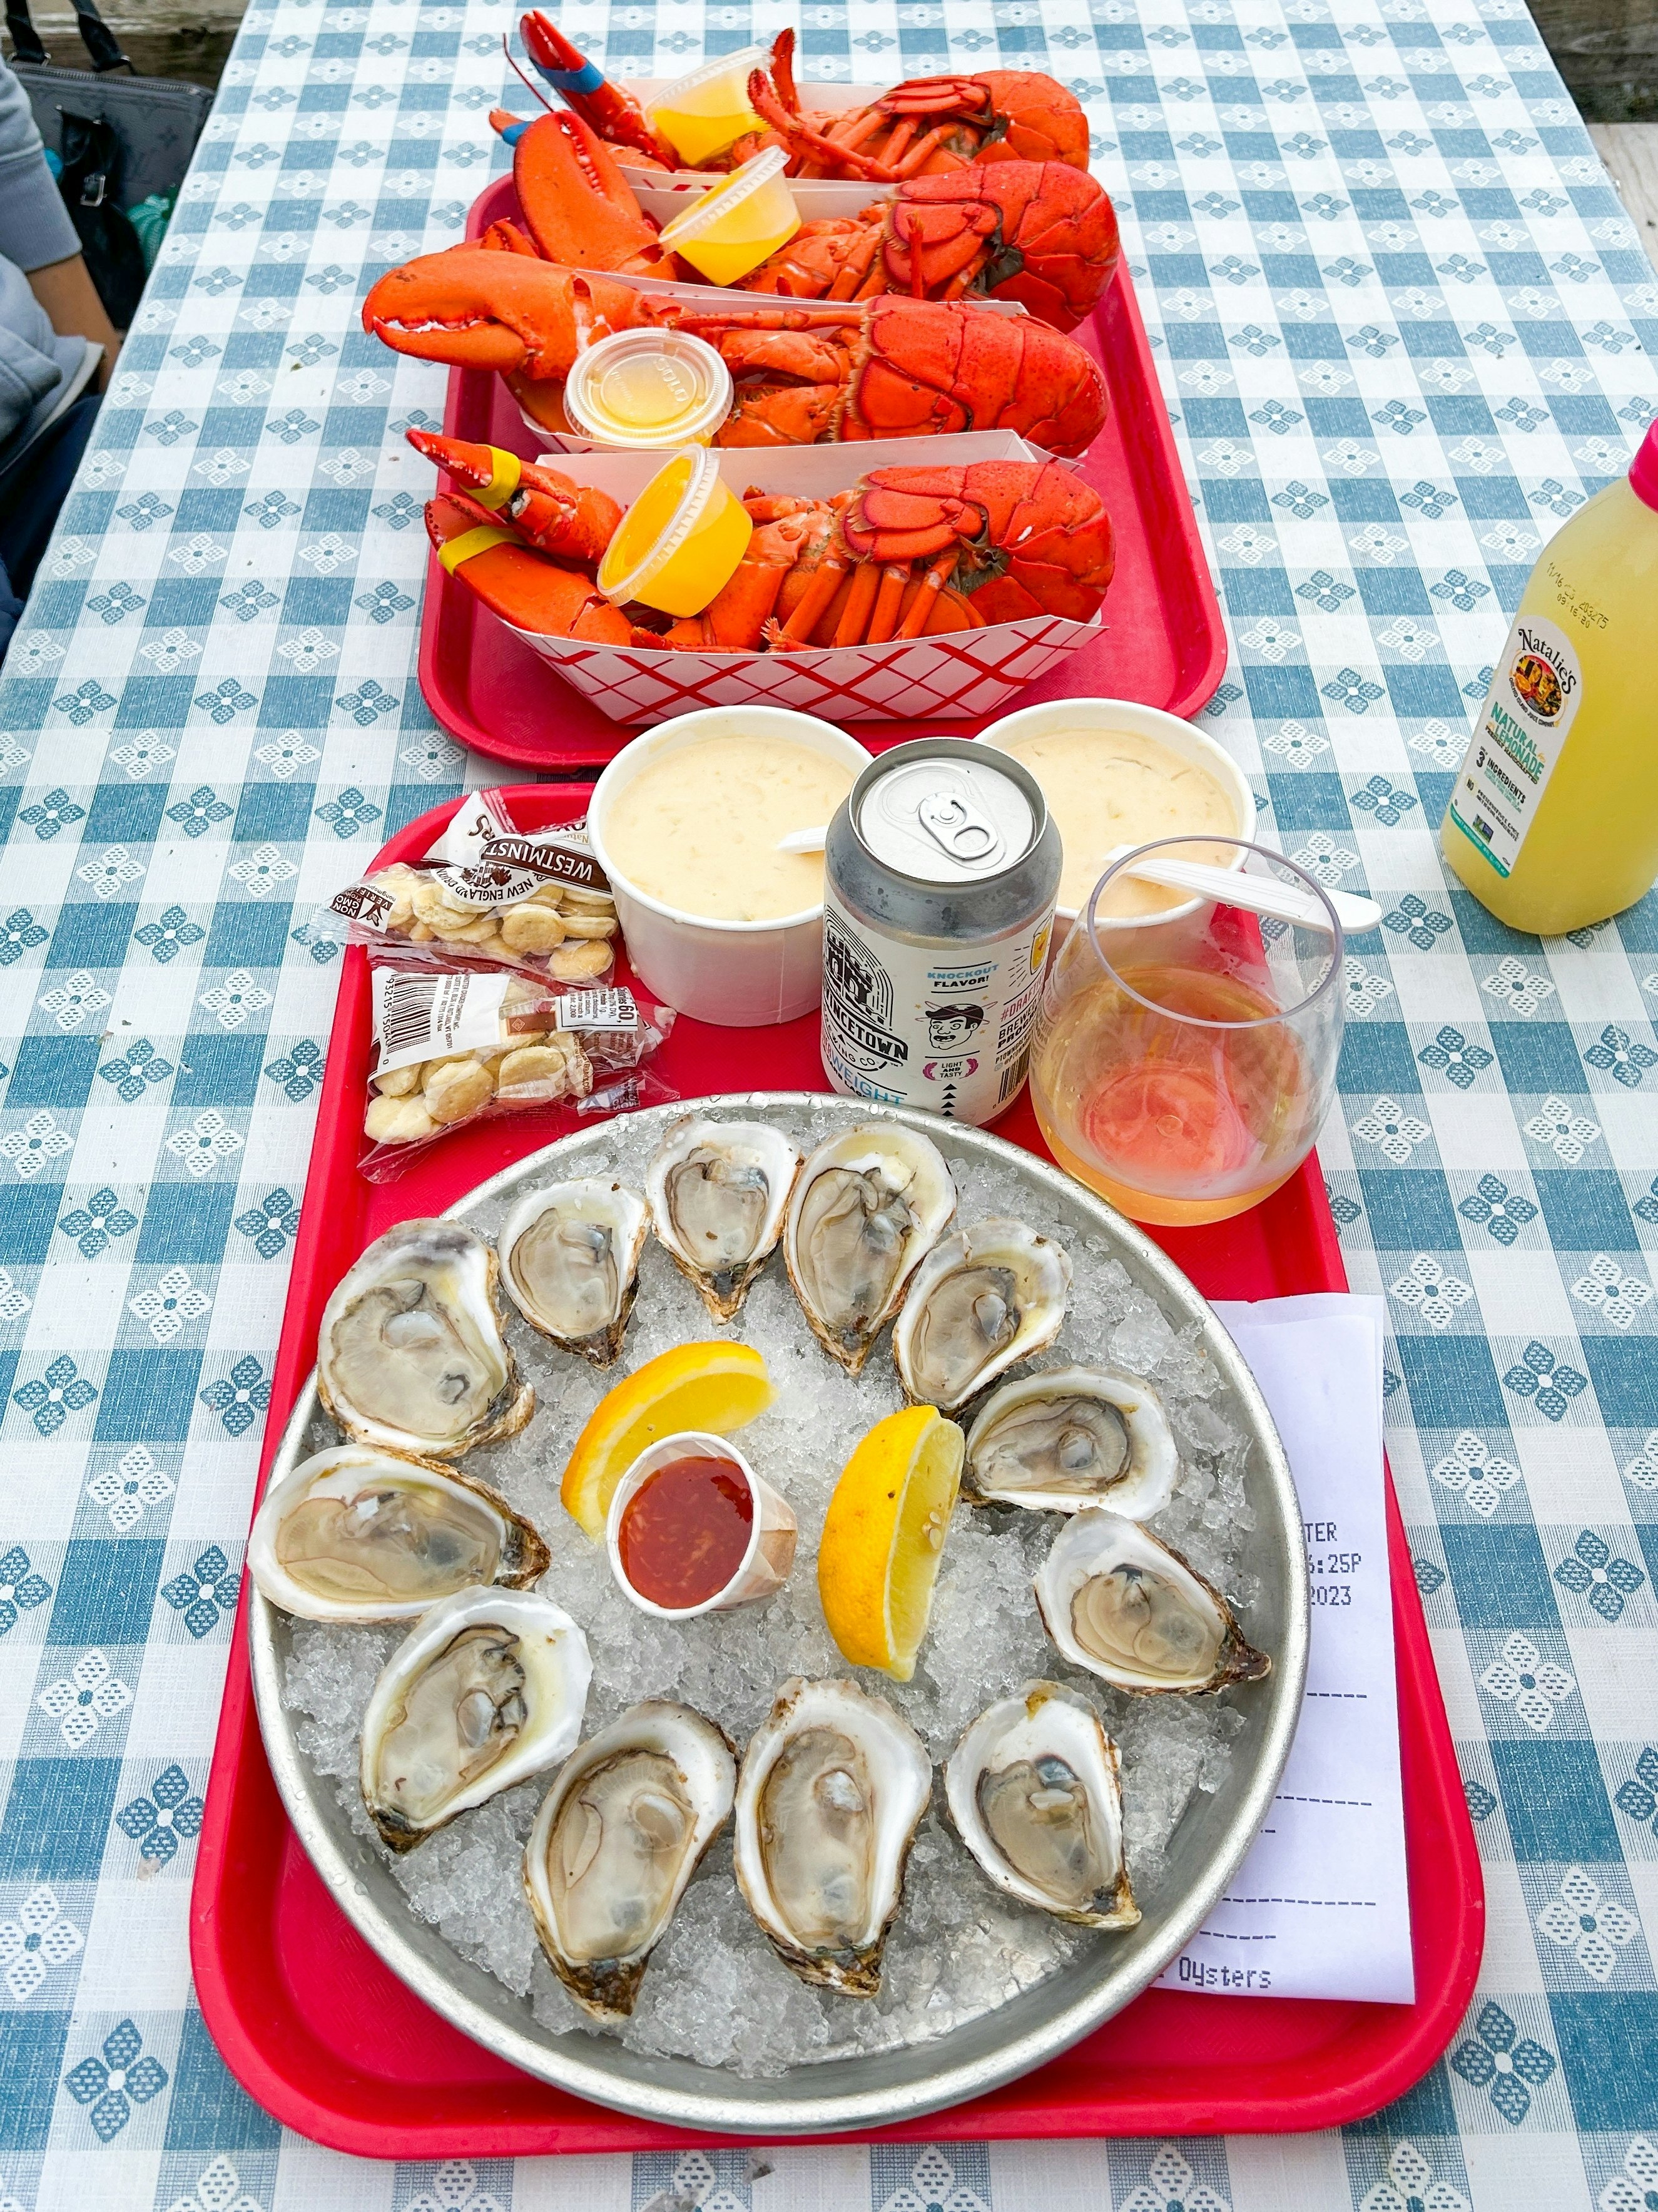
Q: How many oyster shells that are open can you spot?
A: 12